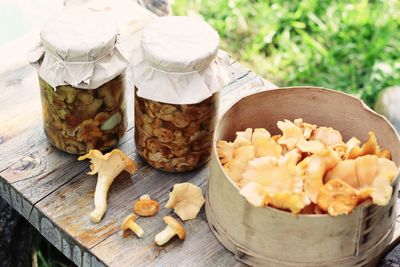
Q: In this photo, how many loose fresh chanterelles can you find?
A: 5